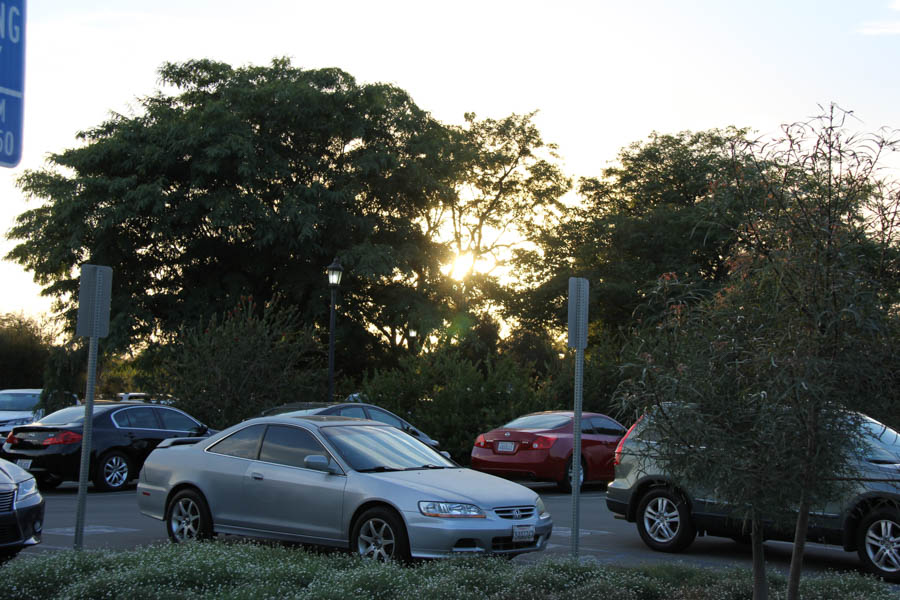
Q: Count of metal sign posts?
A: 2